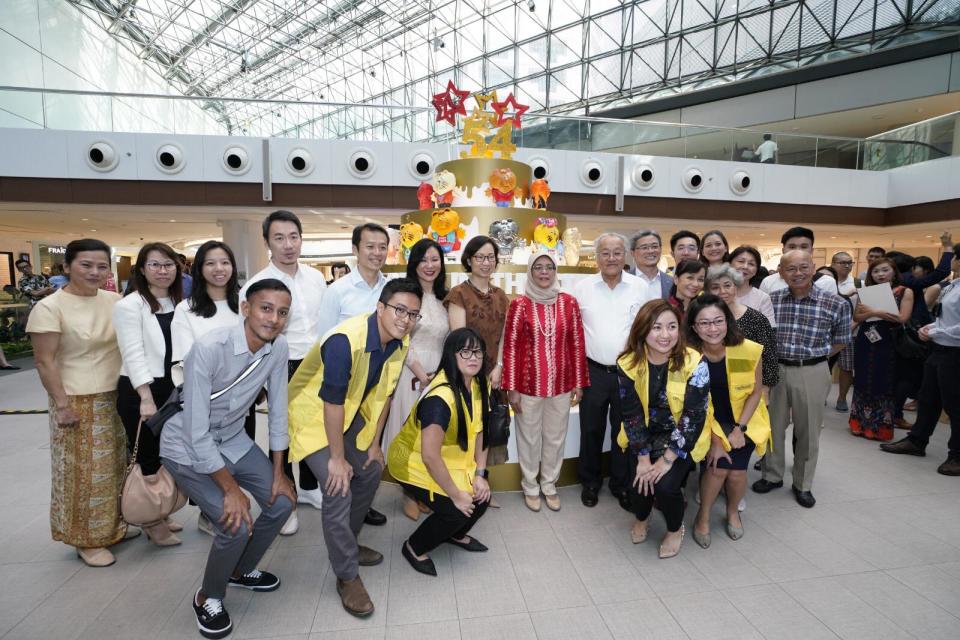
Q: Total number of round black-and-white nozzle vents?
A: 11